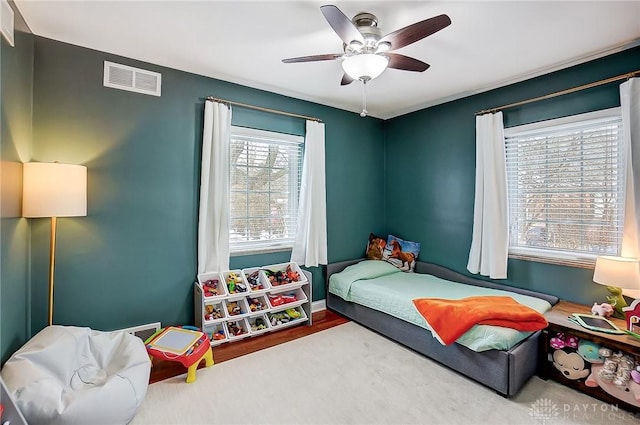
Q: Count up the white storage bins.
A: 12